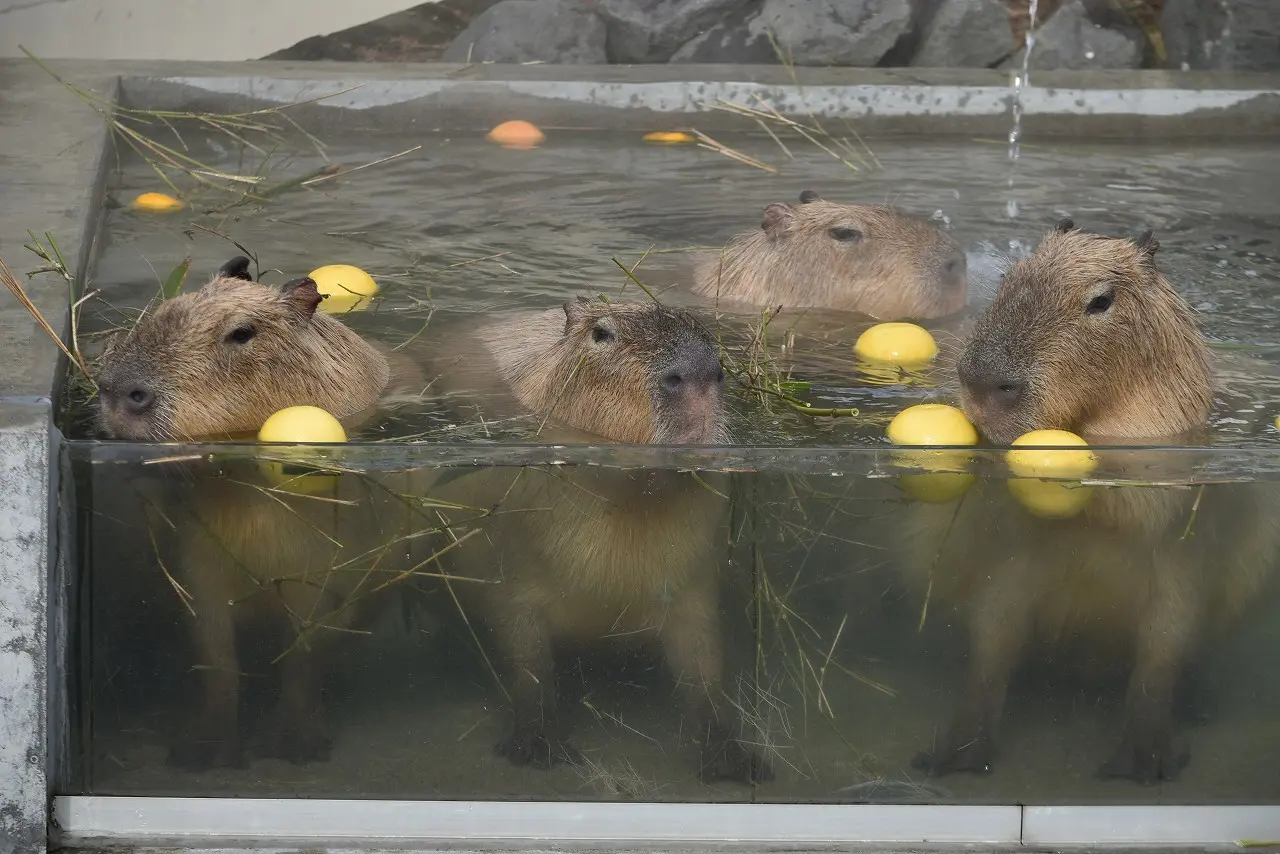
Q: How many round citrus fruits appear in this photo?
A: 8